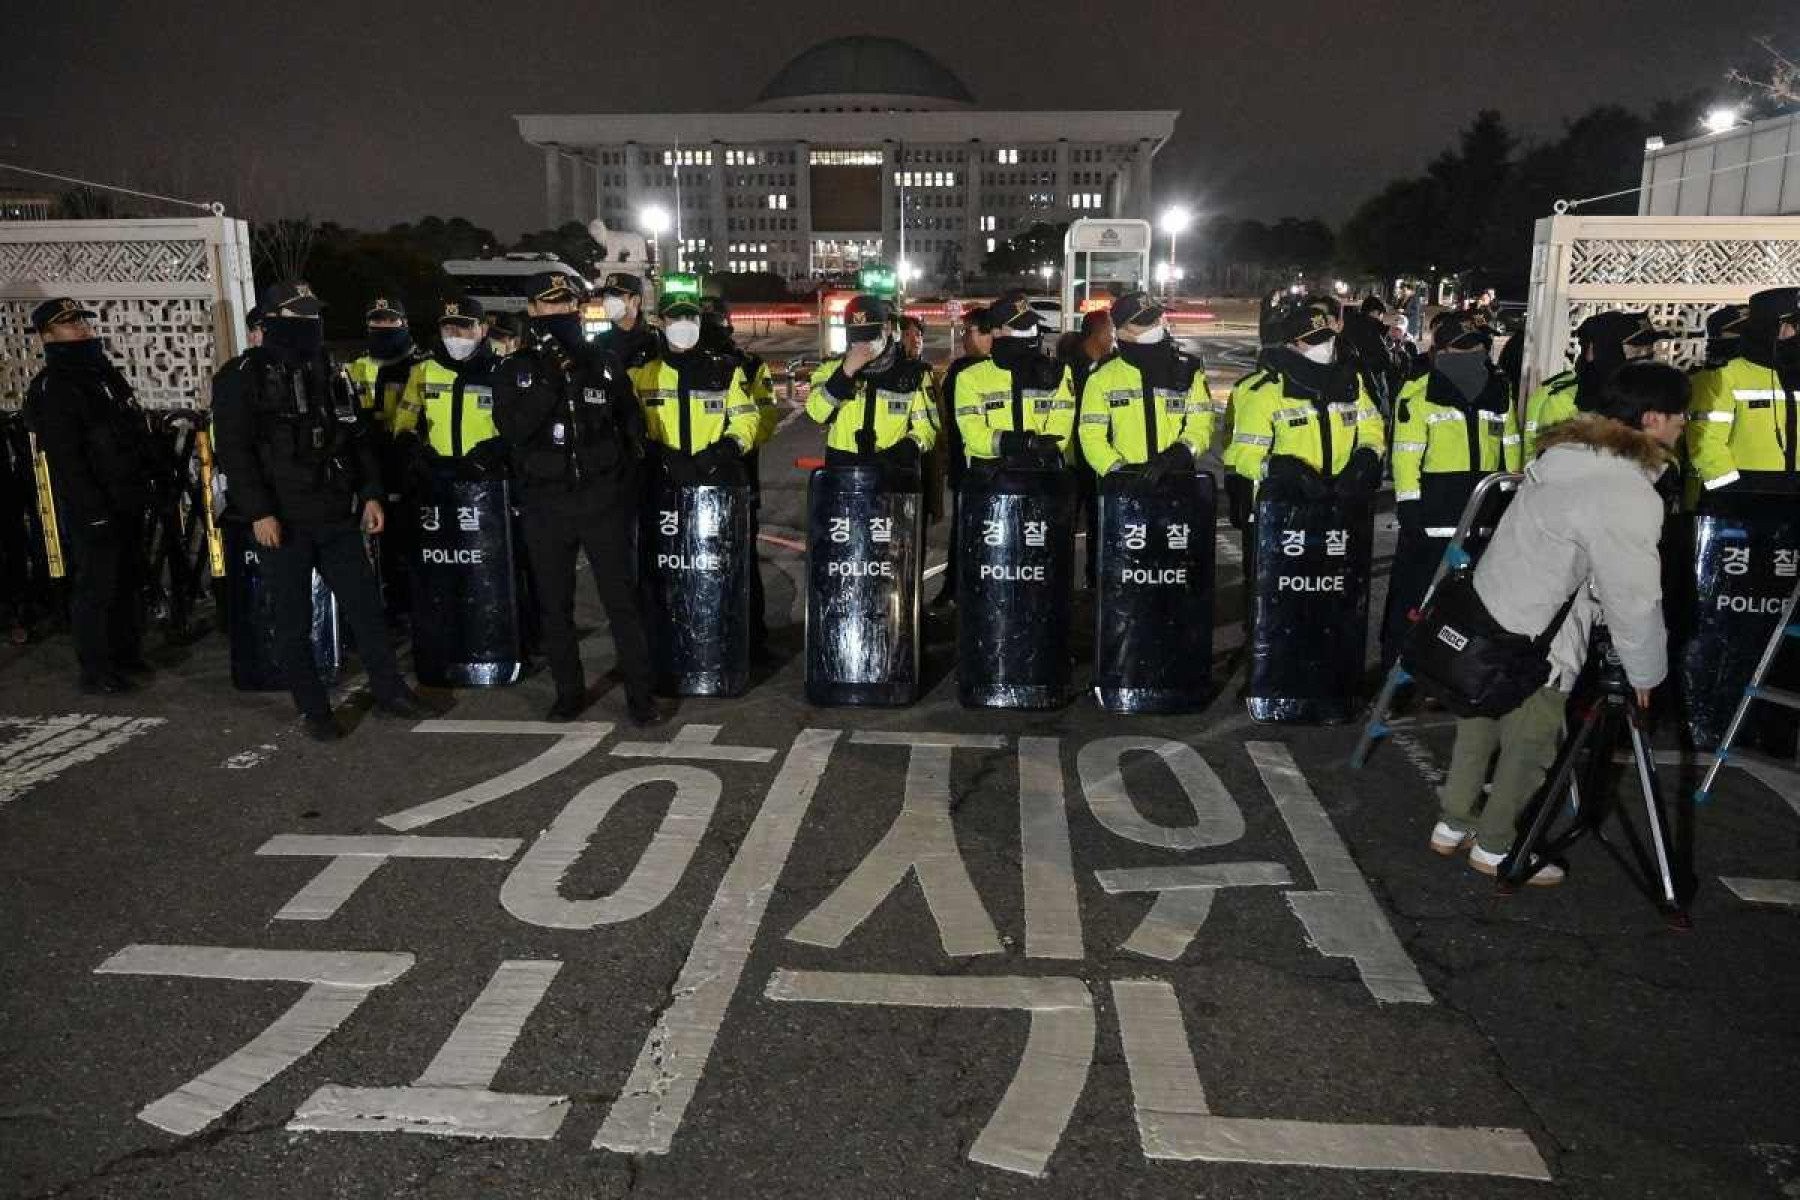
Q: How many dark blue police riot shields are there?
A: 8